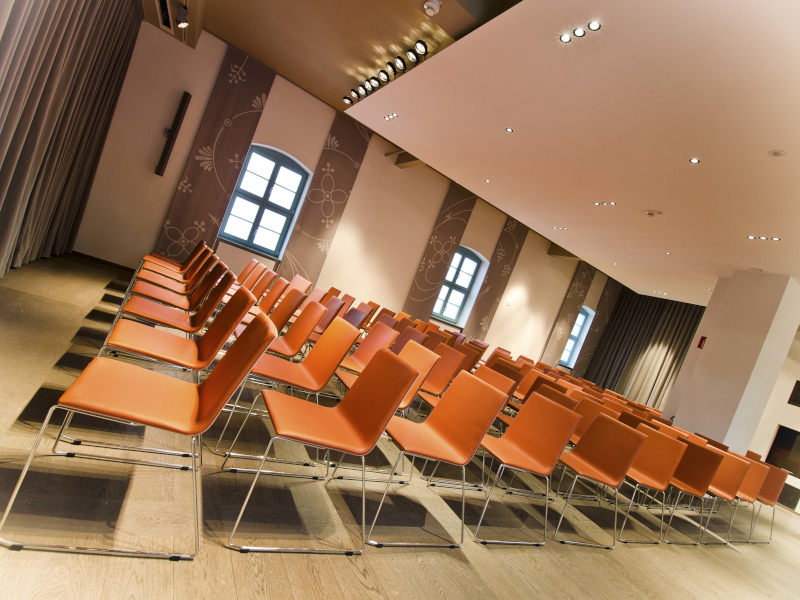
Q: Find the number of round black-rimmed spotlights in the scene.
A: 10